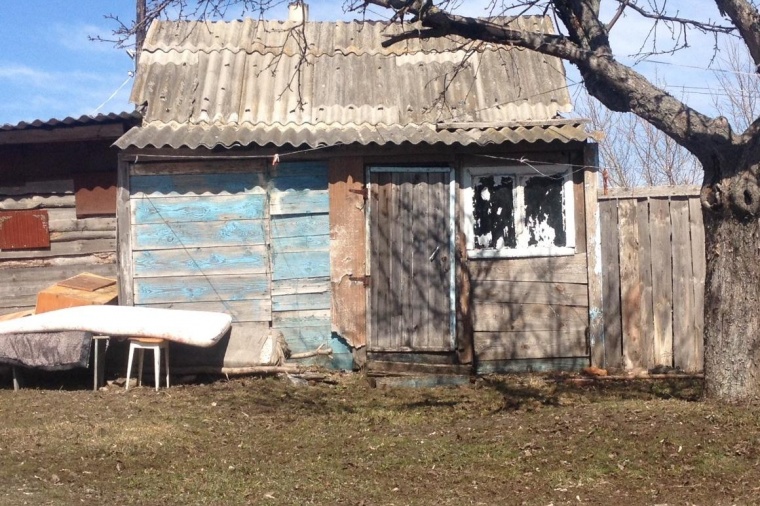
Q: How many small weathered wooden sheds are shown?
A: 1